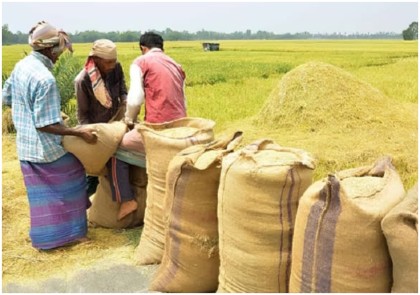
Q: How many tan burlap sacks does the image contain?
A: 7